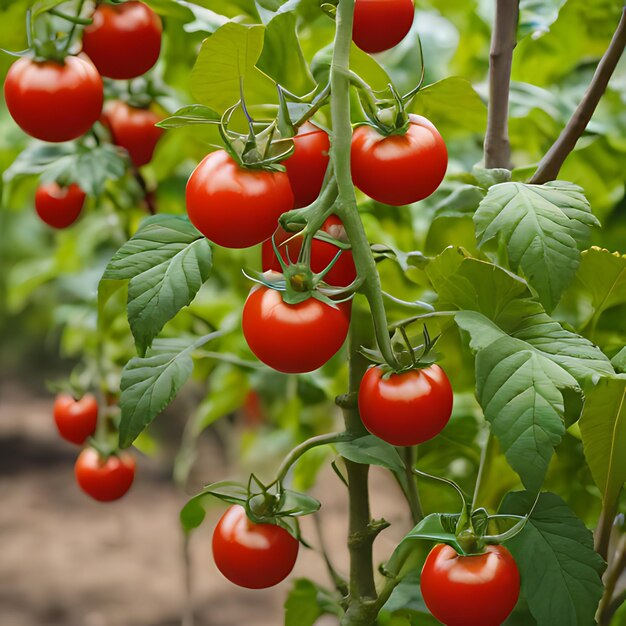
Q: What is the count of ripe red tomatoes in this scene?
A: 15